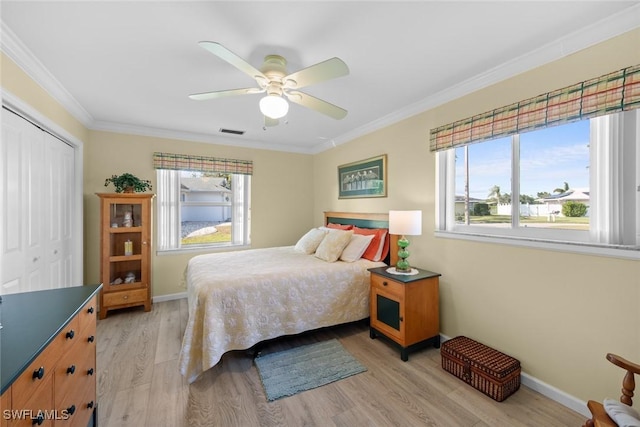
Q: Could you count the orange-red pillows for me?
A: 2